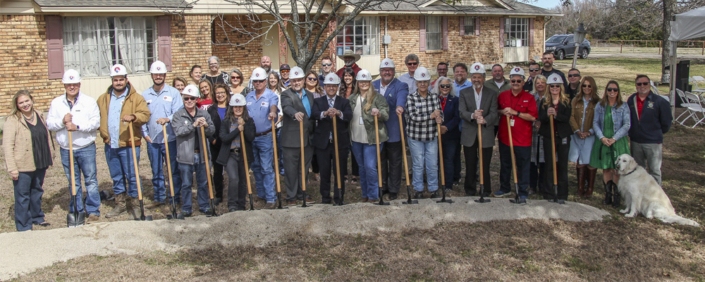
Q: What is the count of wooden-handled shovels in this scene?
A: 14